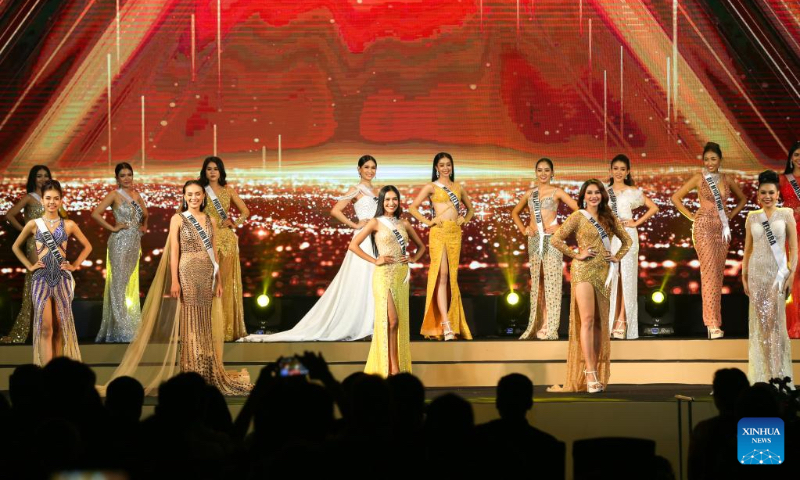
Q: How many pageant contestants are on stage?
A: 14